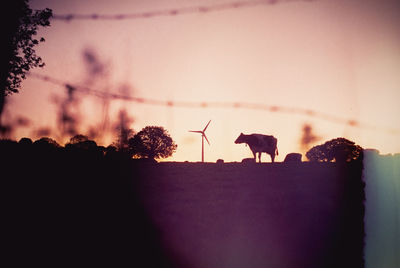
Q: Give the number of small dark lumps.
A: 3